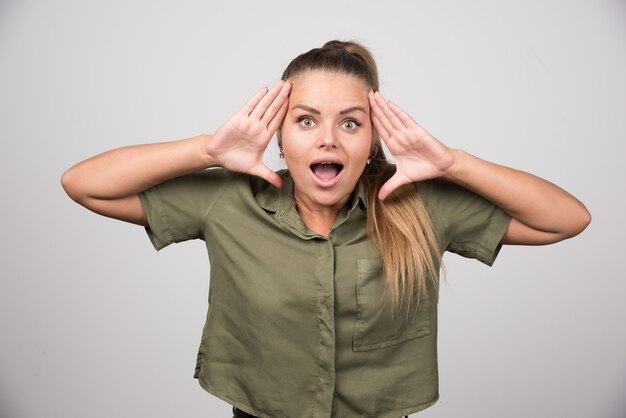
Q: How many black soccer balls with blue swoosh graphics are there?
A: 0